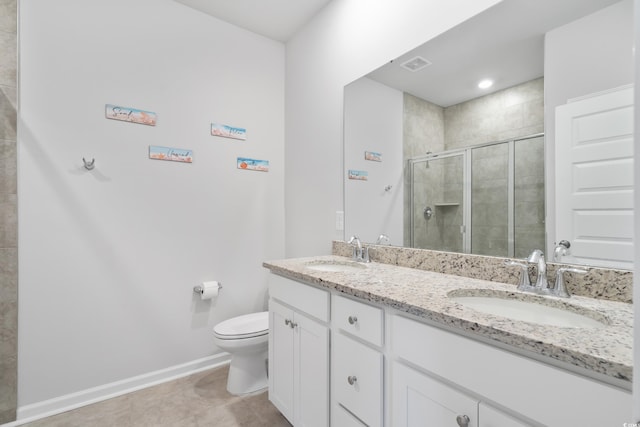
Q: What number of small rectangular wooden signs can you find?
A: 4